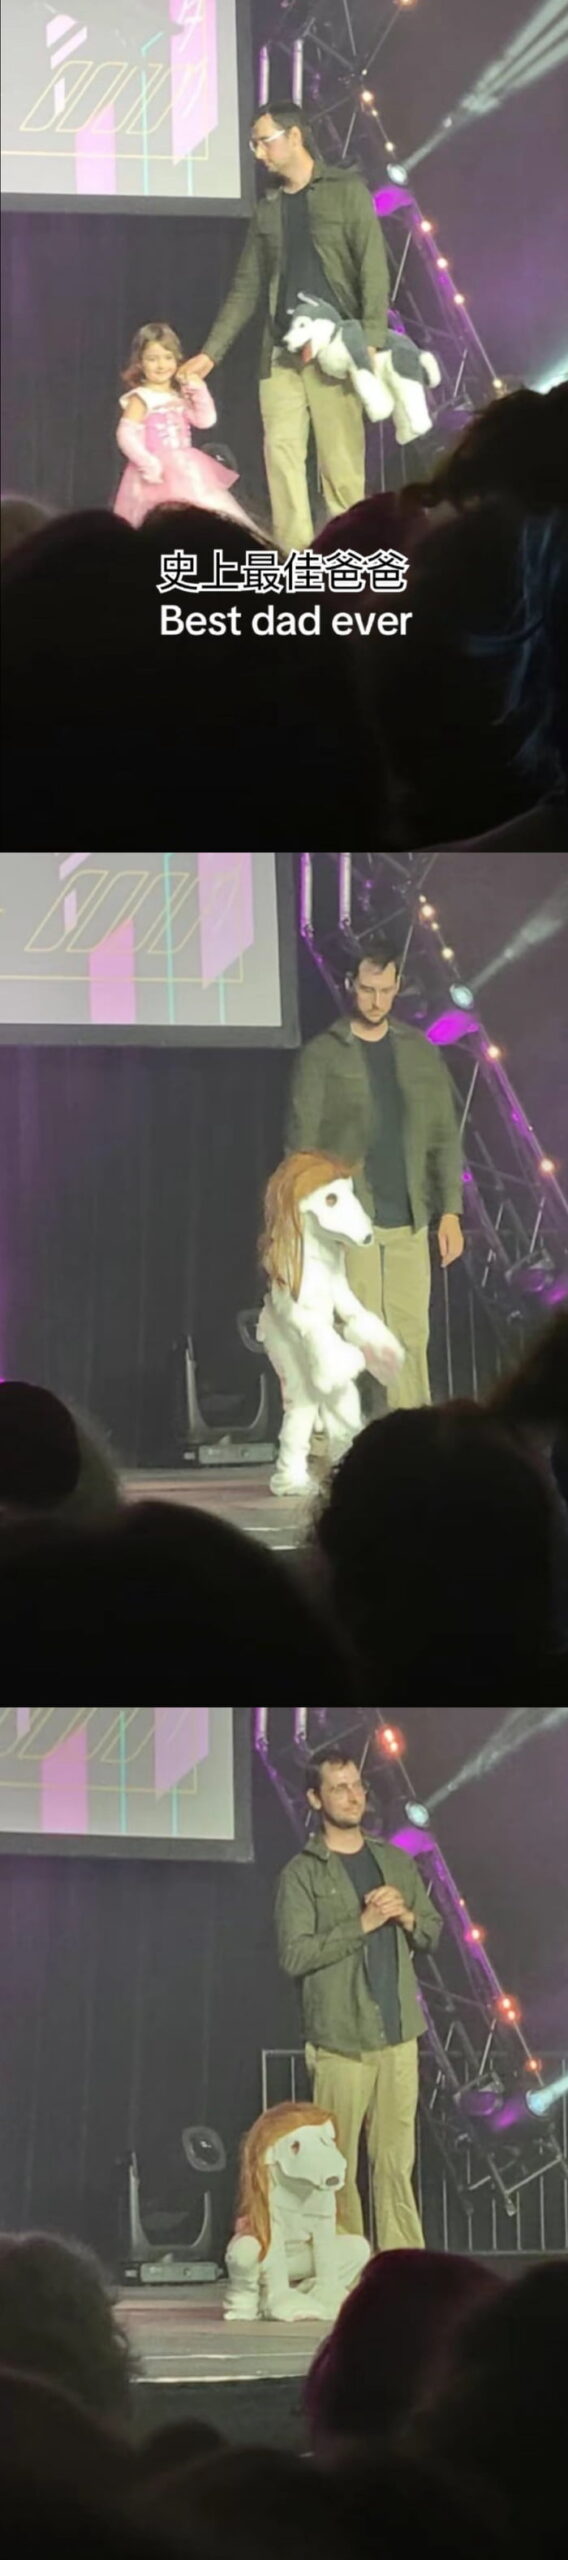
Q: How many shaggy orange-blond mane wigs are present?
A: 2